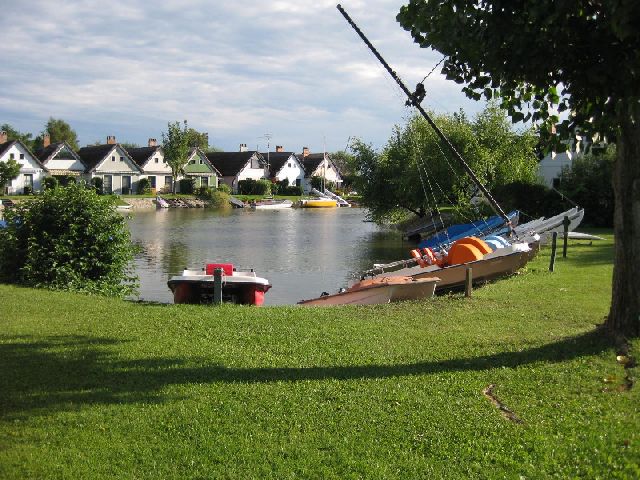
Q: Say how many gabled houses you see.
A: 8